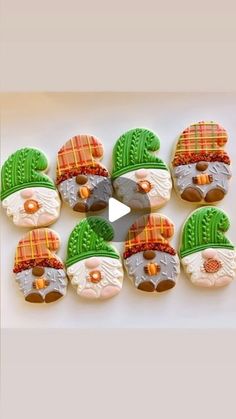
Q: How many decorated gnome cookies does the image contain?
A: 8